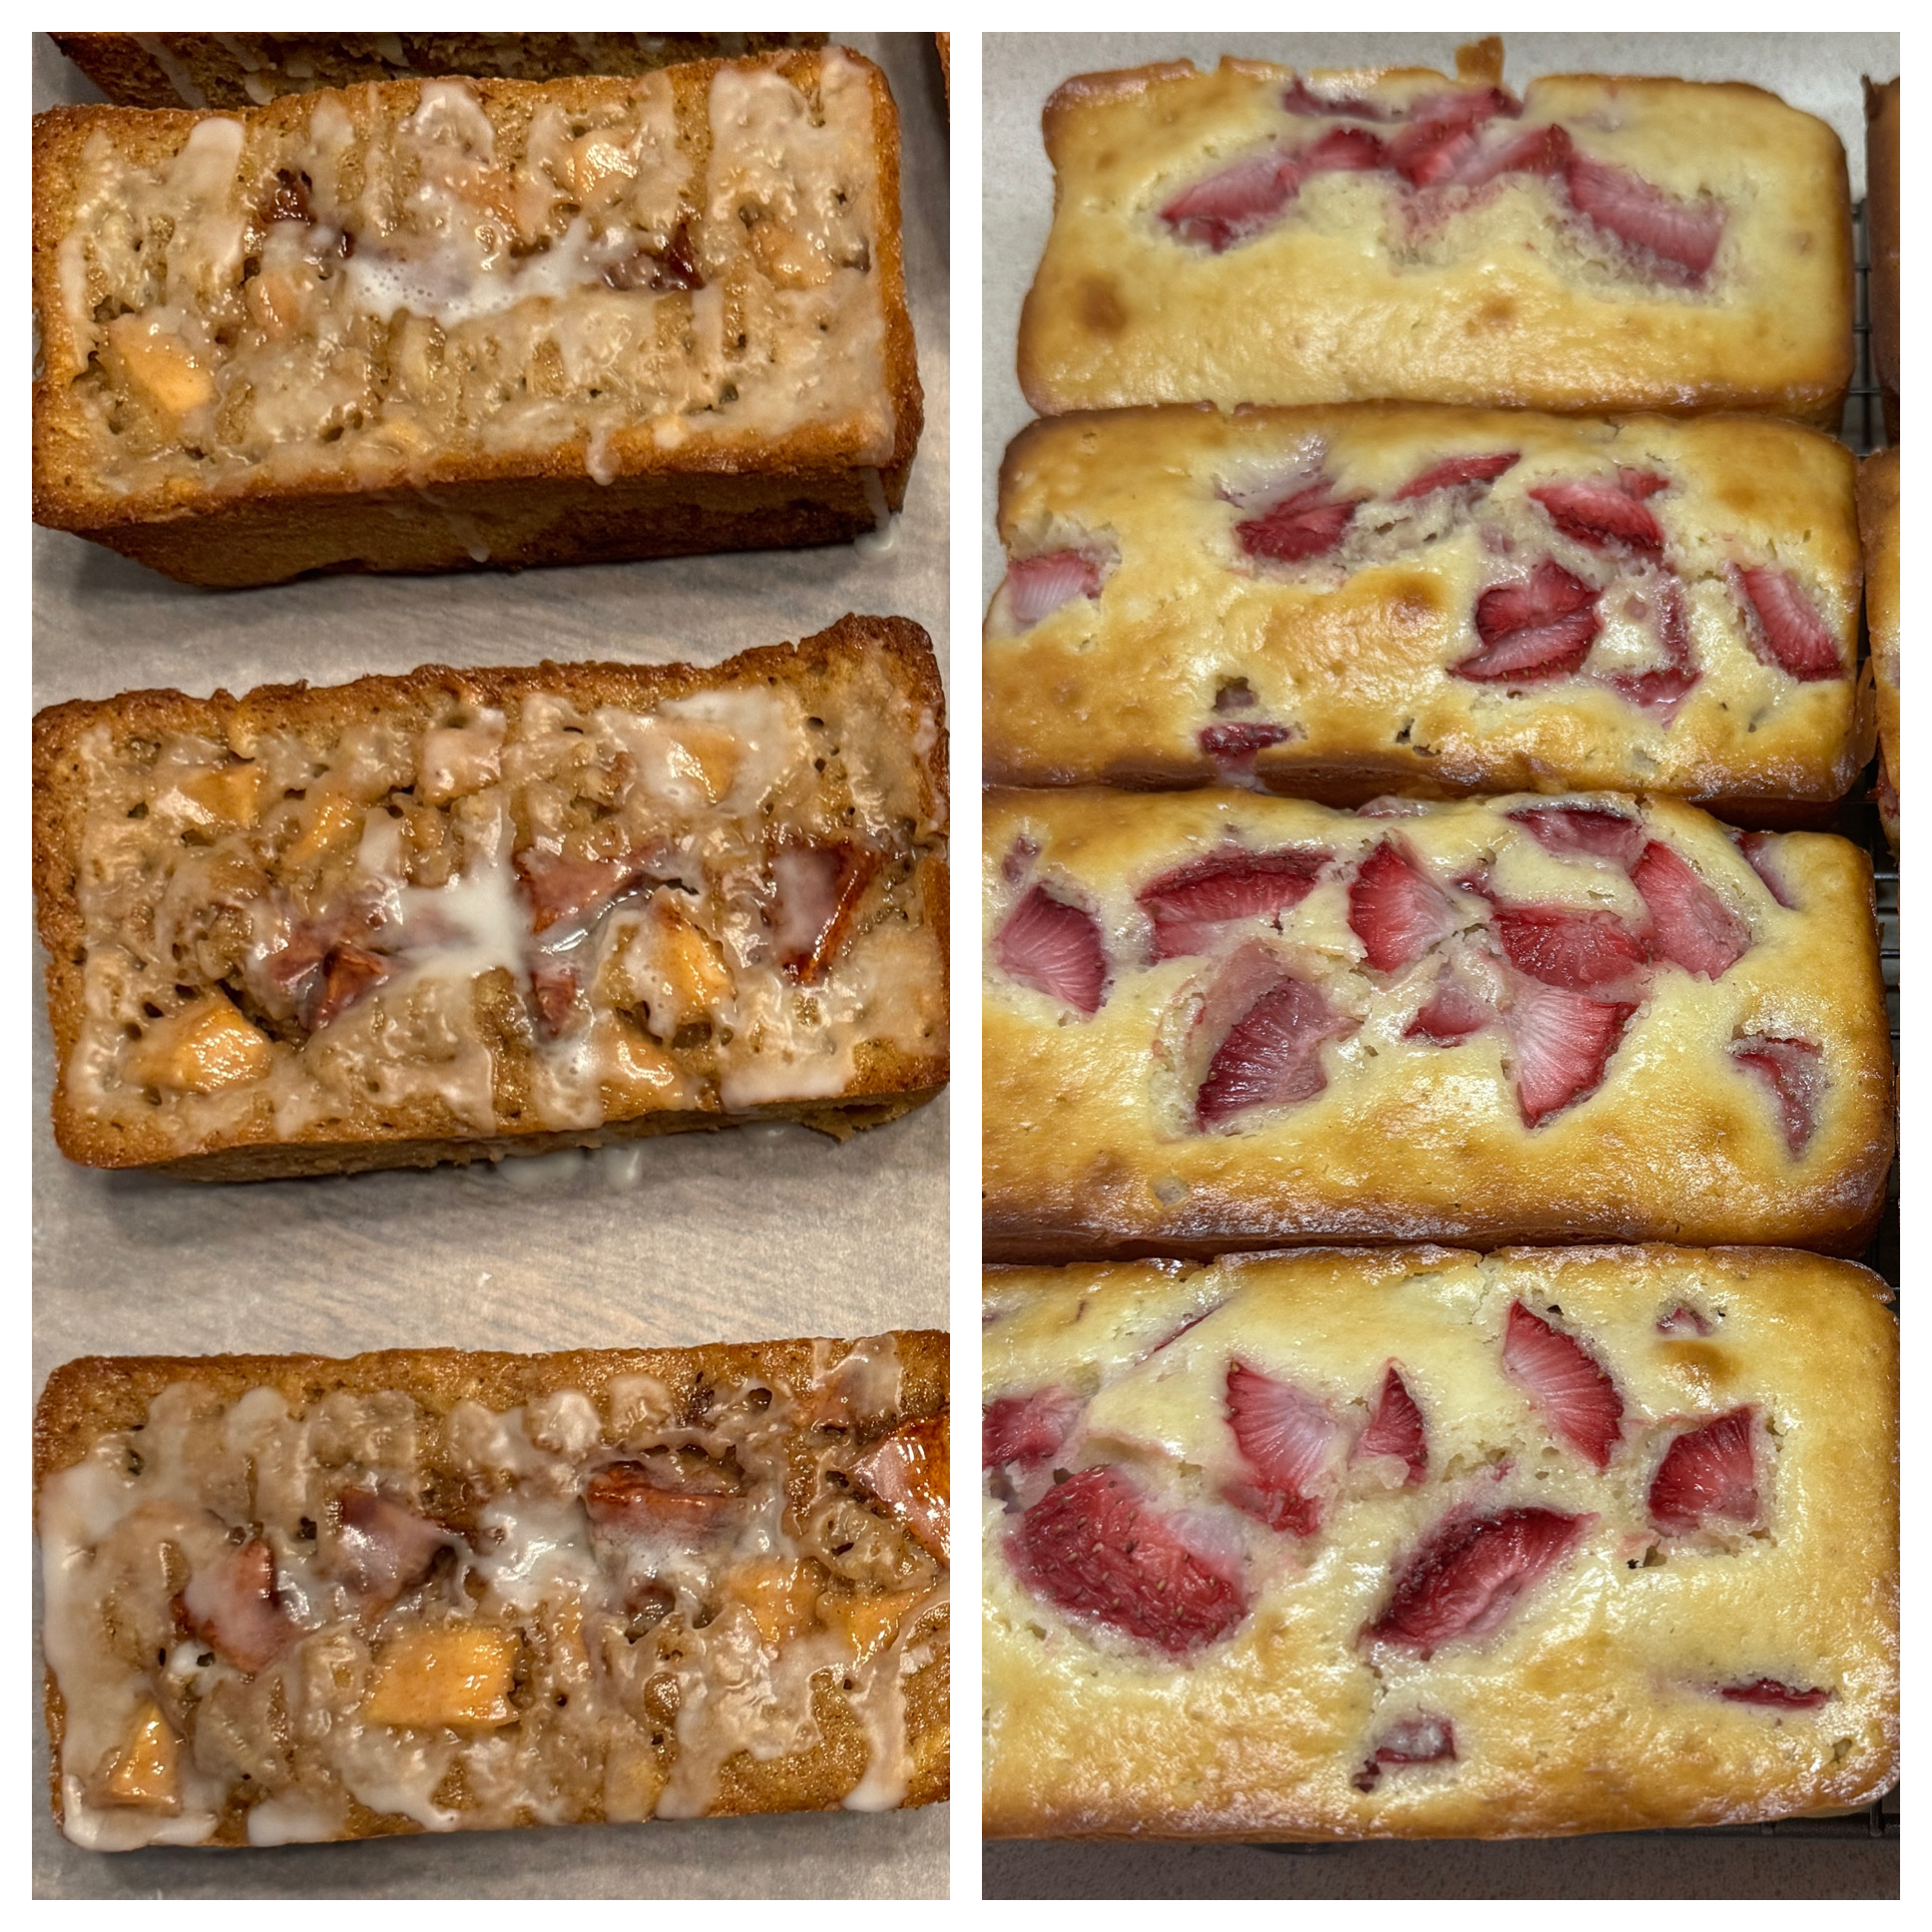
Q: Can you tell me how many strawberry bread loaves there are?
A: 4